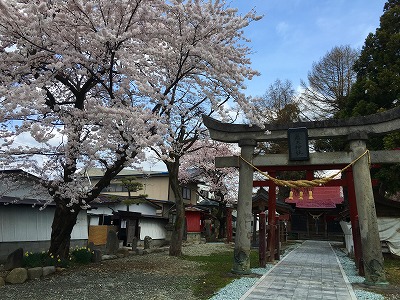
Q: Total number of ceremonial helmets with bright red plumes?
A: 0